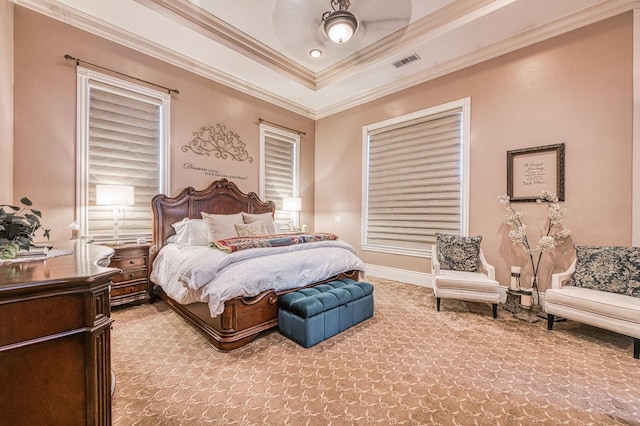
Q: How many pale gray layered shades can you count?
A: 3